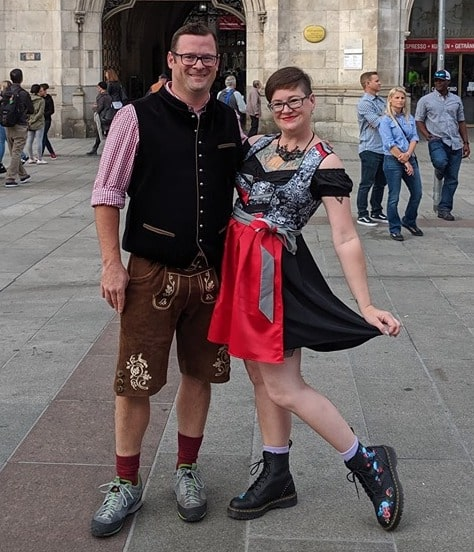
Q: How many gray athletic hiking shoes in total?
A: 2